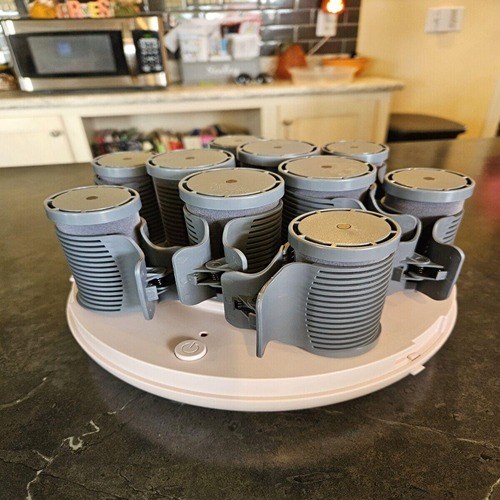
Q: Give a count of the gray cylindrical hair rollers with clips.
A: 10